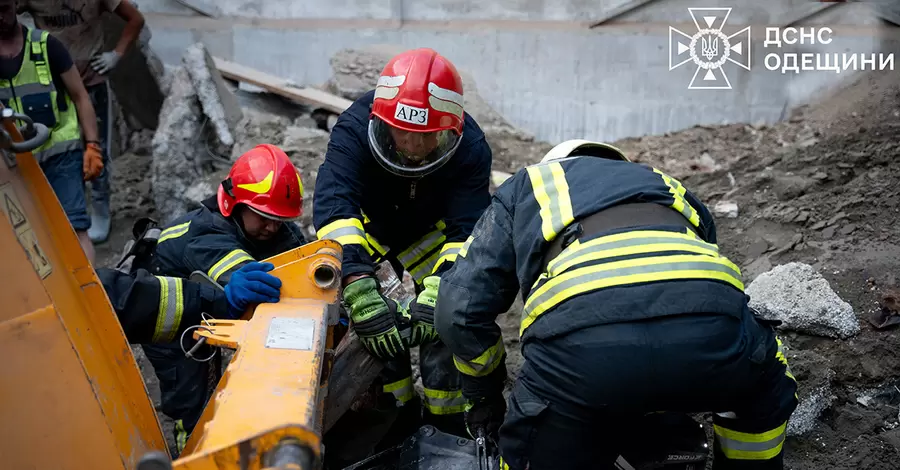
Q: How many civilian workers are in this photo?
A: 2